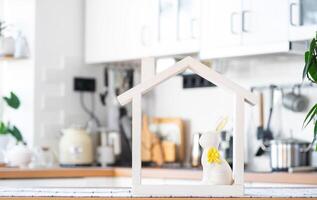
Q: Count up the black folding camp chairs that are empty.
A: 0